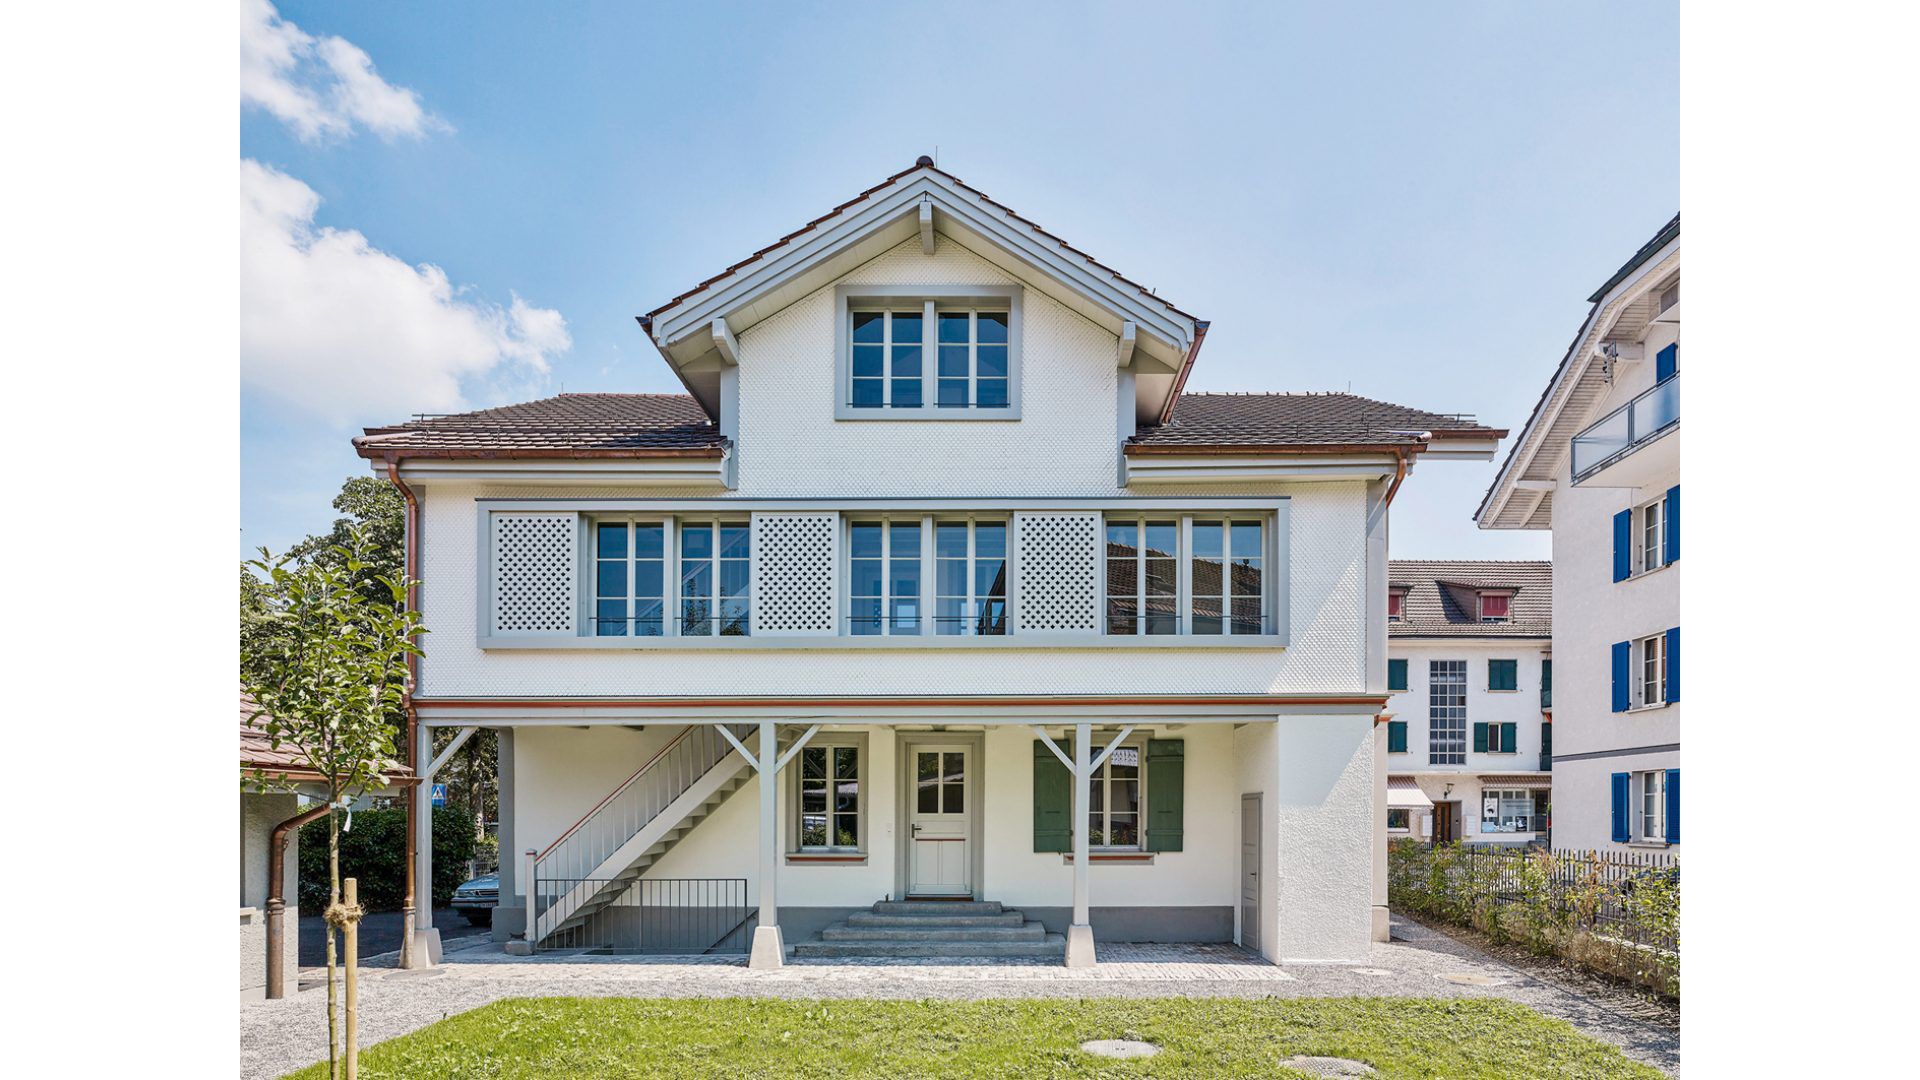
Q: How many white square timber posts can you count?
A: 3